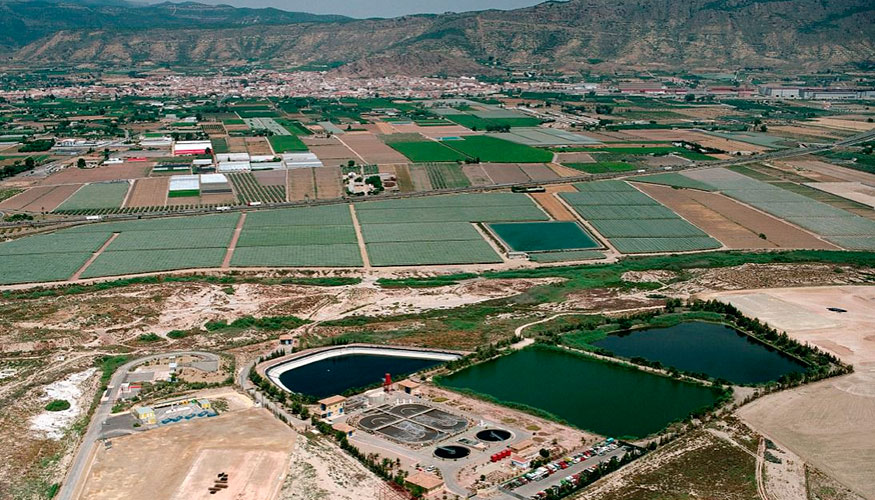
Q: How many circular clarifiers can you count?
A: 2